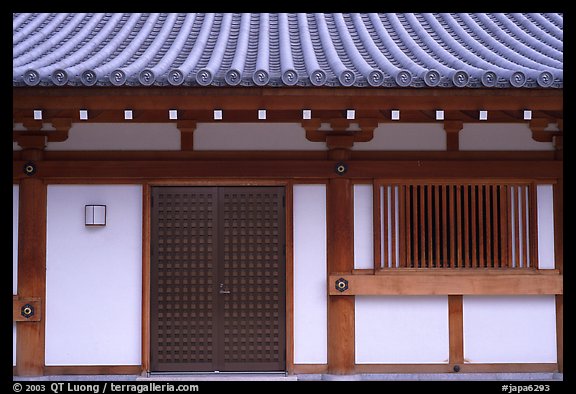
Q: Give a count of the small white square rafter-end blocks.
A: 12